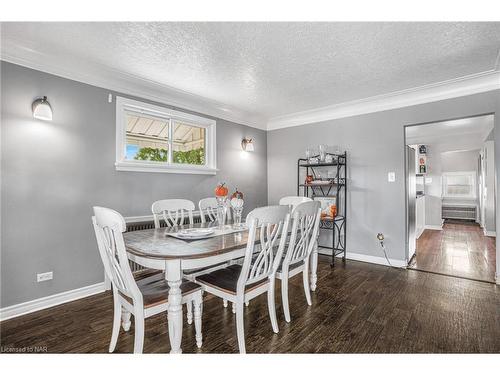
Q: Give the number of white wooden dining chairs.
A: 6